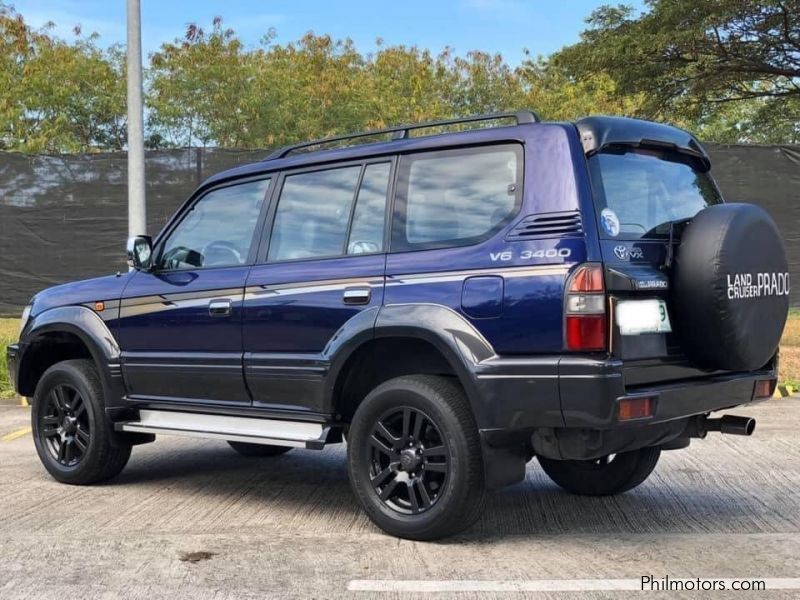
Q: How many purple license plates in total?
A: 0